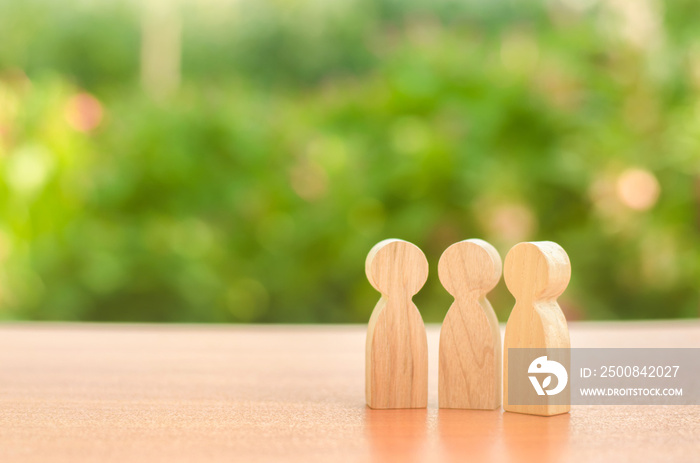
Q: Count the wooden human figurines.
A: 3